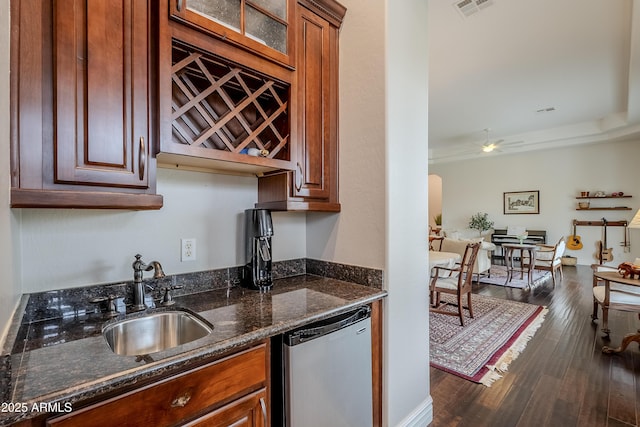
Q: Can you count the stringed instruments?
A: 2